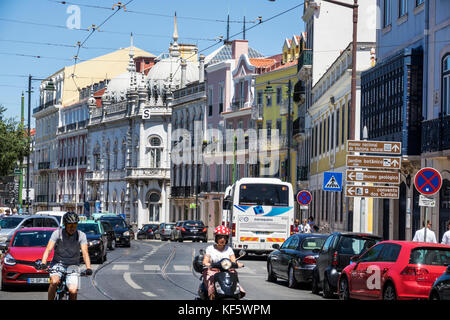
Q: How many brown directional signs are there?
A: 4